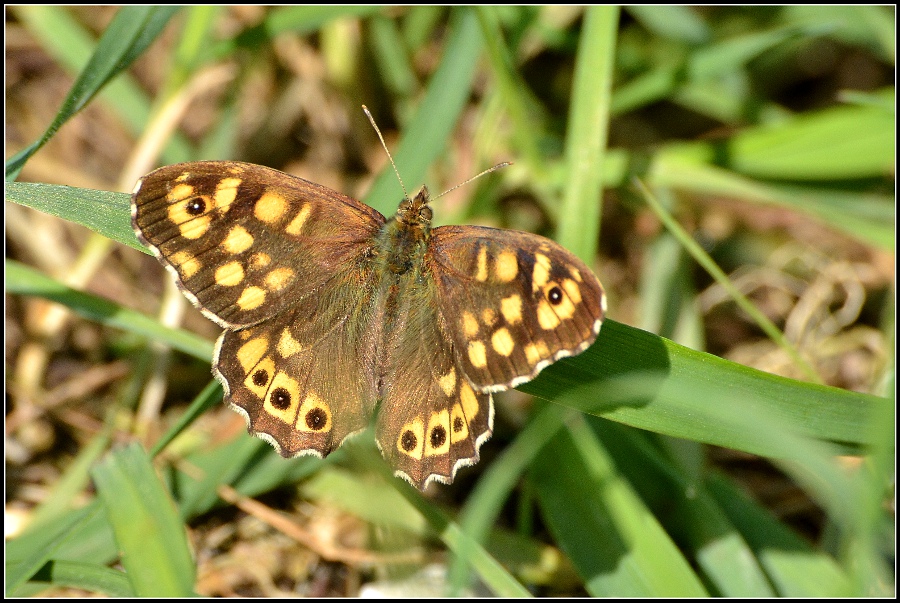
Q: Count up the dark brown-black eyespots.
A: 8